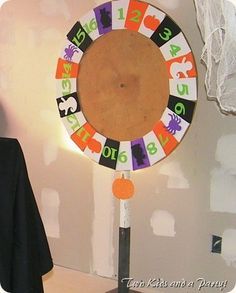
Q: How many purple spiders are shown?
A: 2